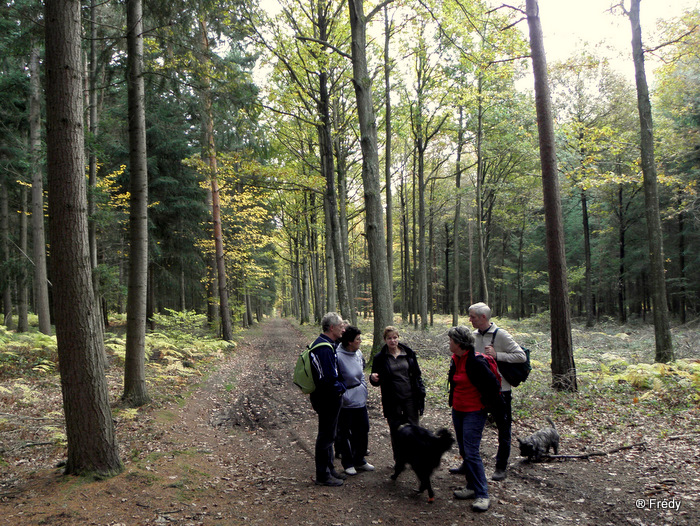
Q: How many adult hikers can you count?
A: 5